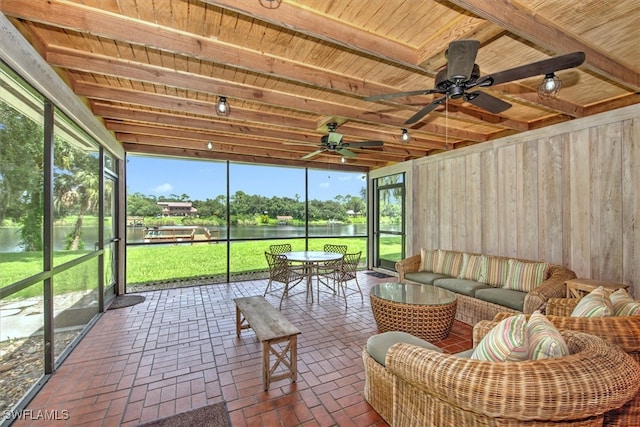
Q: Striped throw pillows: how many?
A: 9